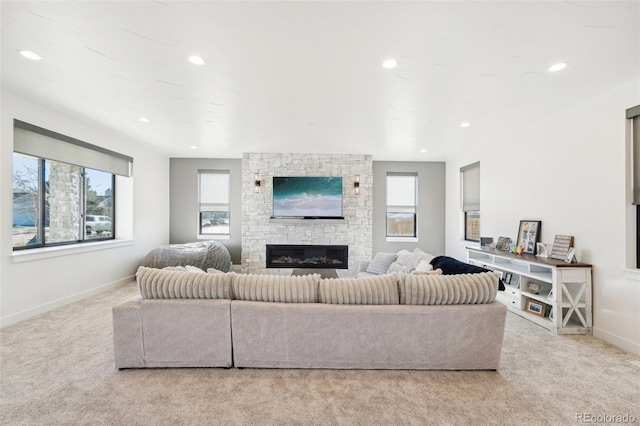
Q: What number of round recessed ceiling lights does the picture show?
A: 8